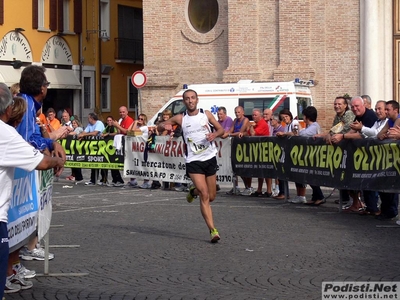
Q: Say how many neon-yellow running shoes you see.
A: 2